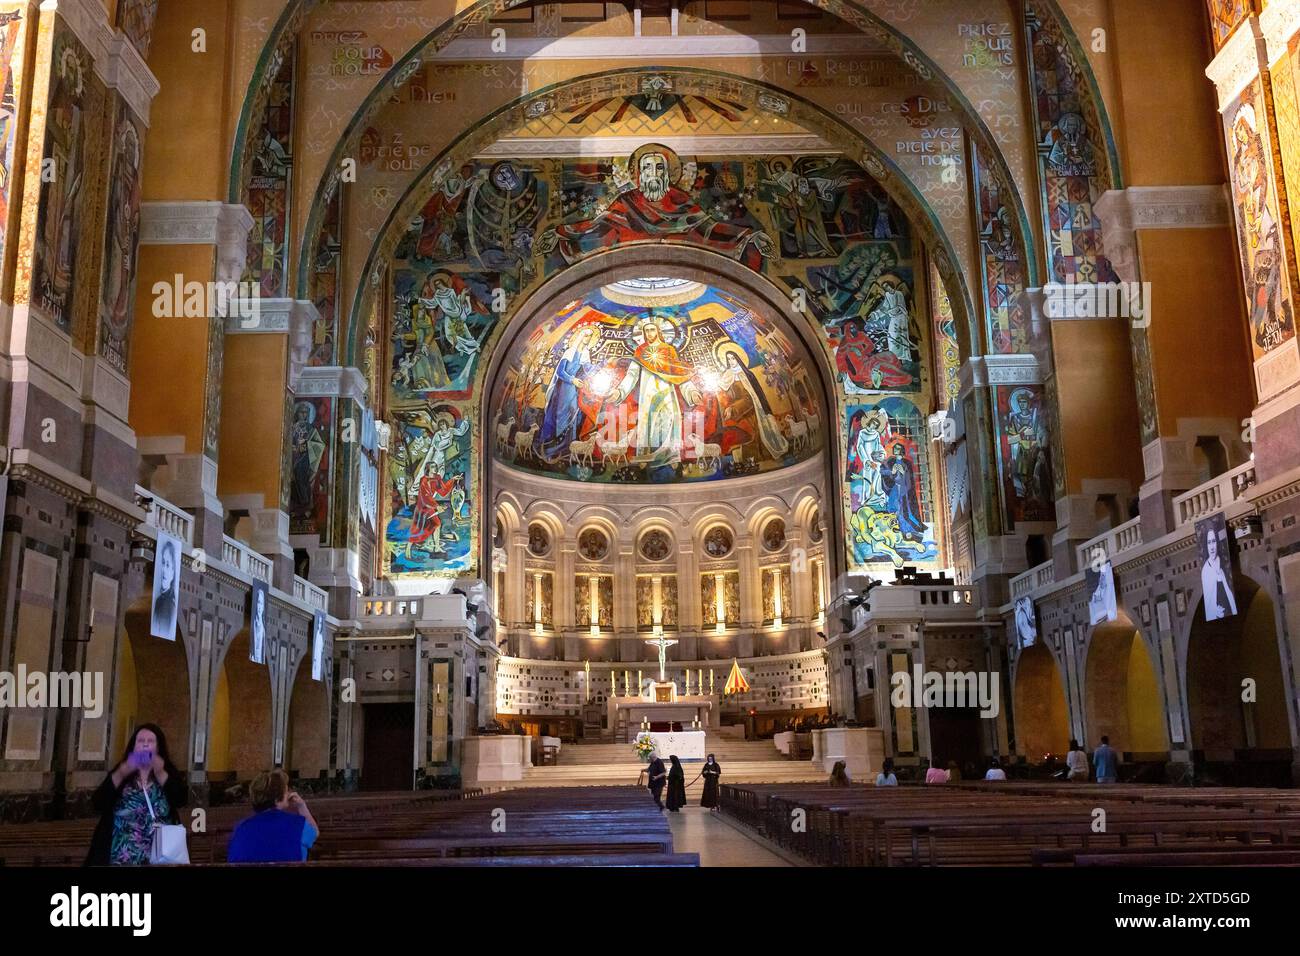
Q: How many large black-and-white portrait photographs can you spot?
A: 6